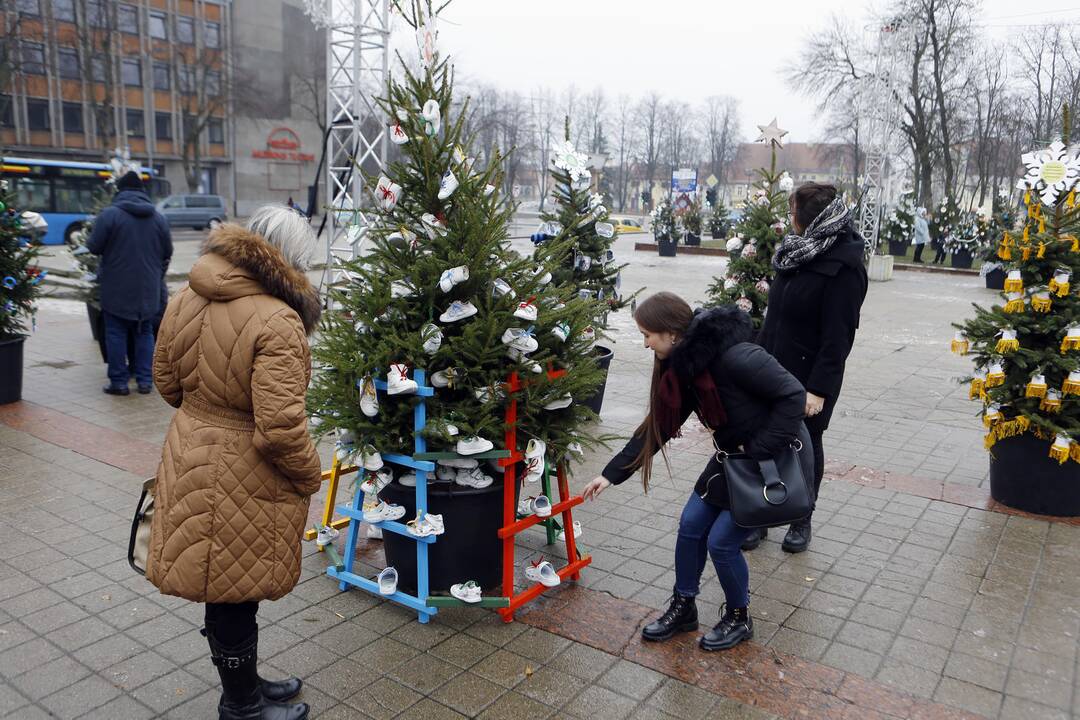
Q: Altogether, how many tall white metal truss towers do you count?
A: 2